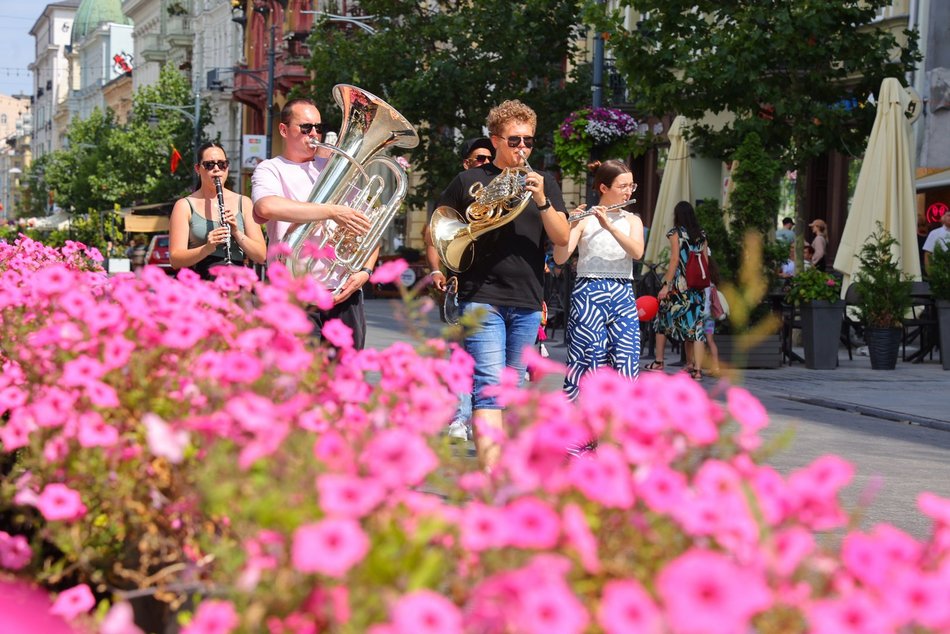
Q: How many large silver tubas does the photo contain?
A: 1